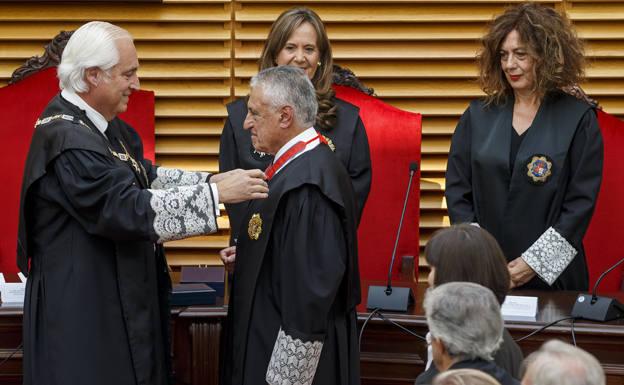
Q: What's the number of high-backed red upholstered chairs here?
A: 3